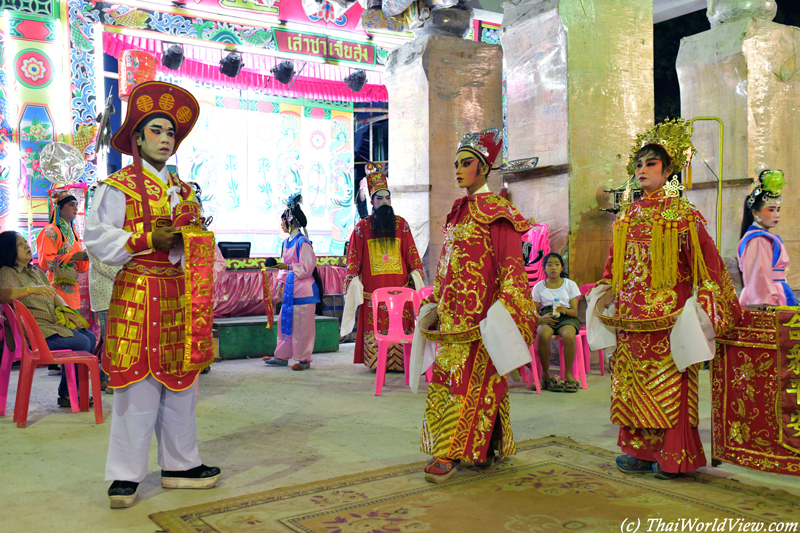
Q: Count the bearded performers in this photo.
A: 1